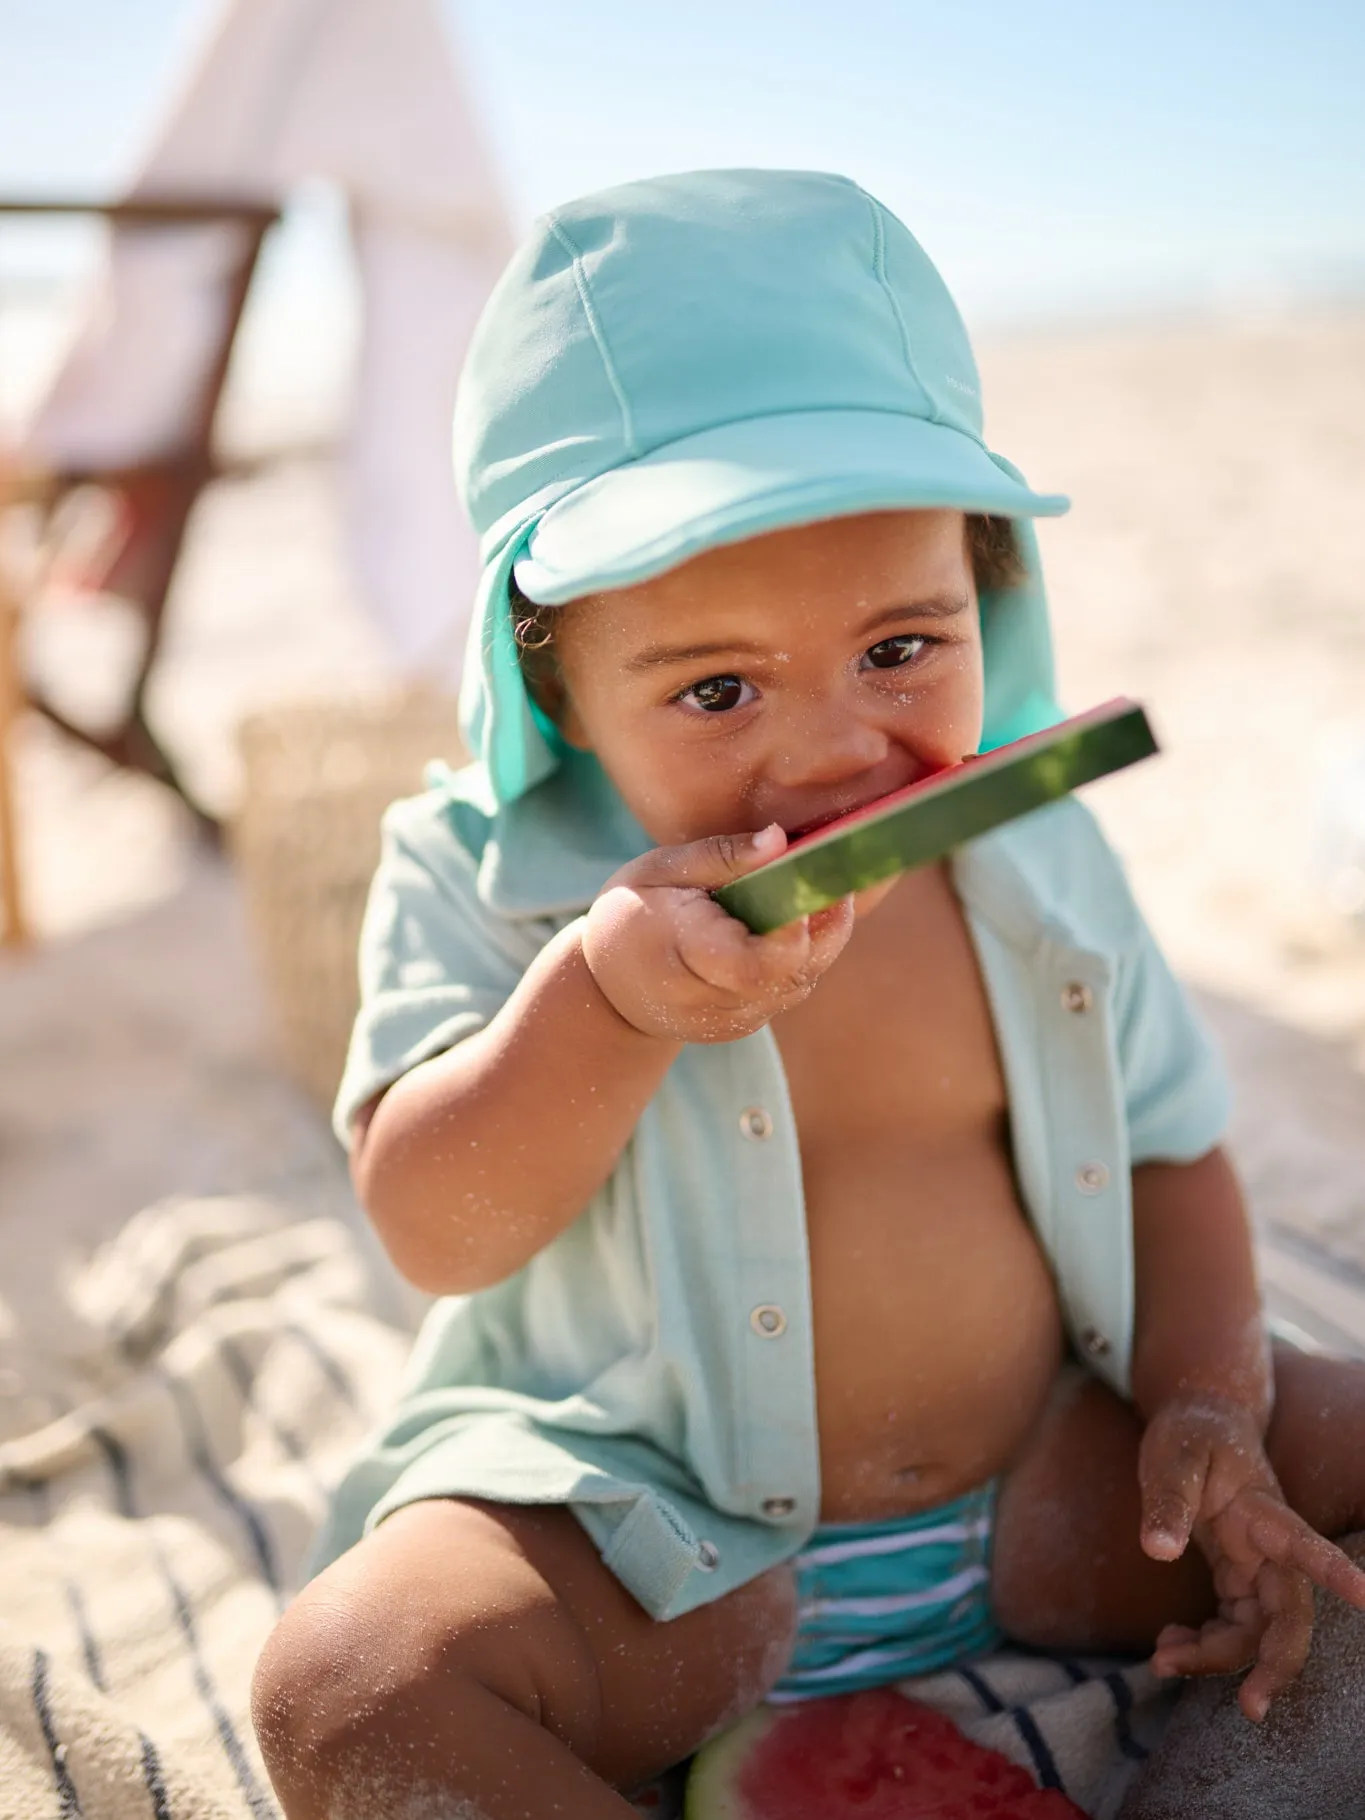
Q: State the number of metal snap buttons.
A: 7